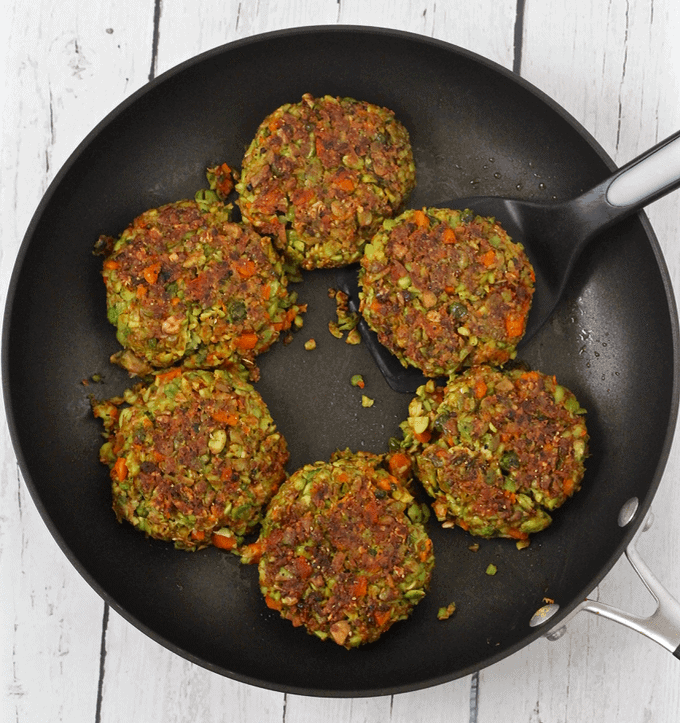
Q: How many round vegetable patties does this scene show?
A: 6